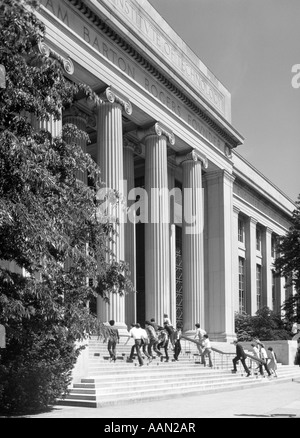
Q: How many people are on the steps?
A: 15